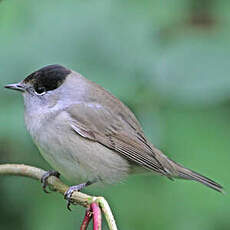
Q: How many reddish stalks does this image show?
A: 2